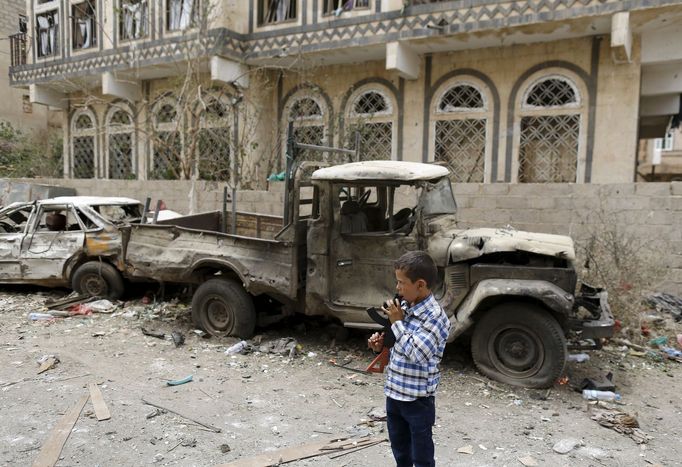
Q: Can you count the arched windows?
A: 8